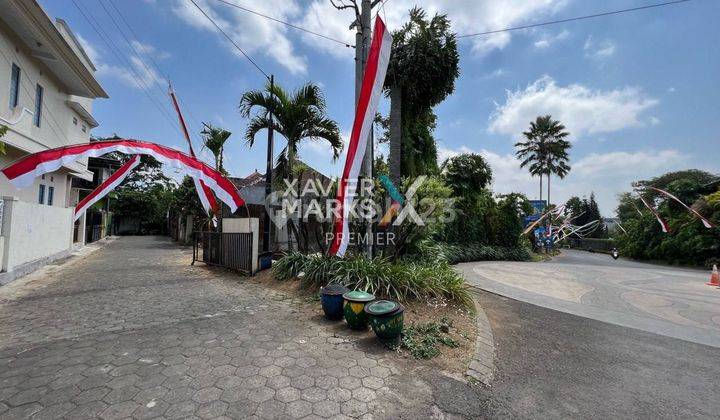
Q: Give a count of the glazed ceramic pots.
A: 3